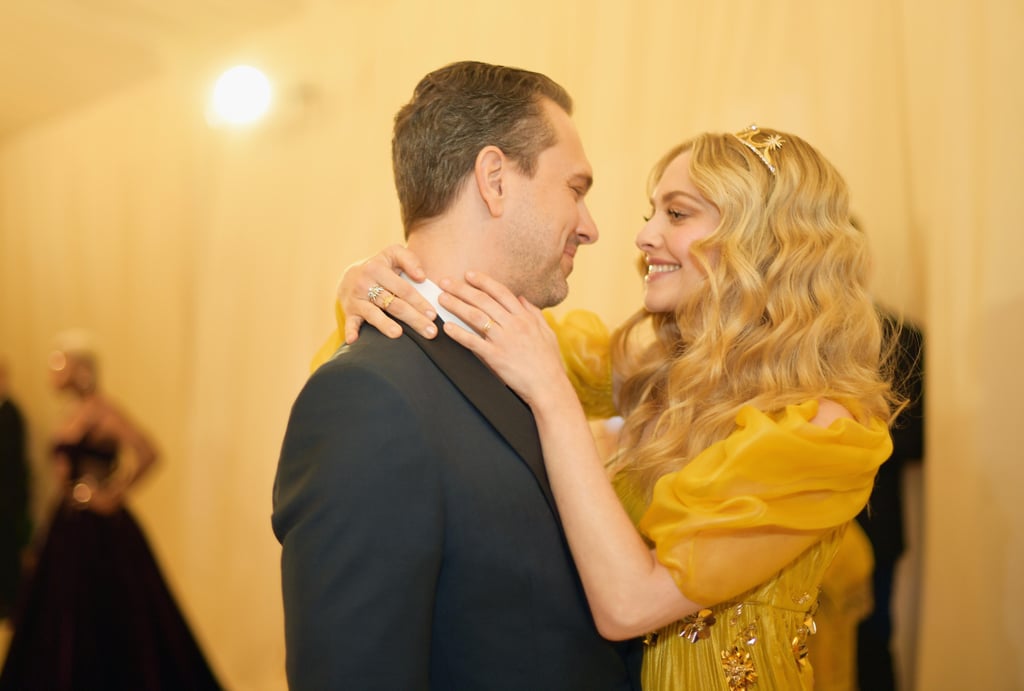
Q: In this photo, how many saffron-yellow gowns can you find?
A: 1